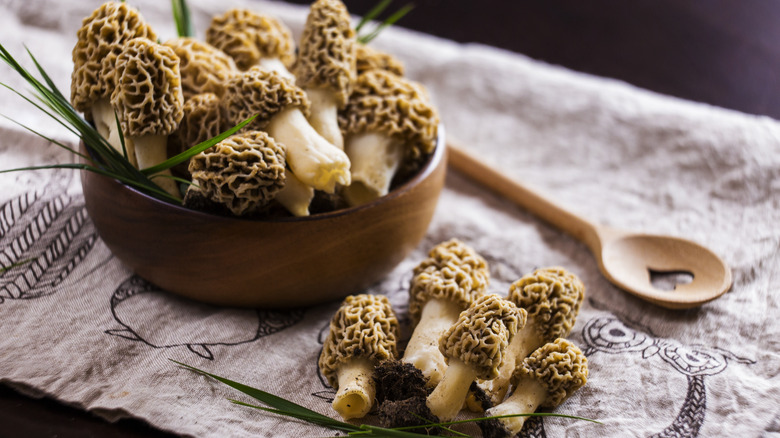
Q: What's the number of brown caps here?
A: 15